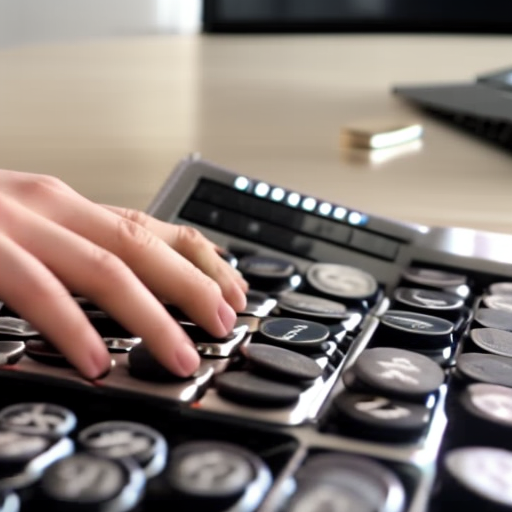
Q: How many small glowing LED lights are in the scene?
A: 8